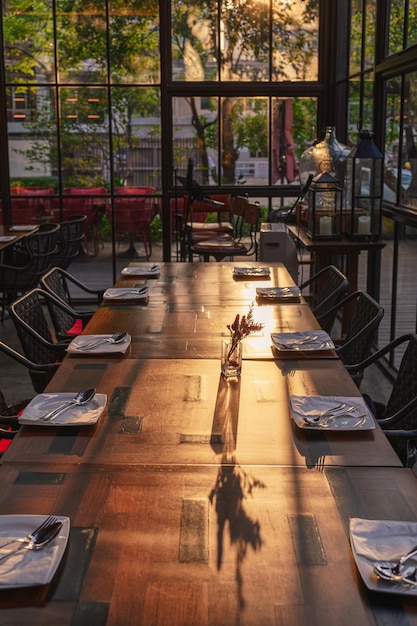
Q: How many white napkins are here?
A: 10